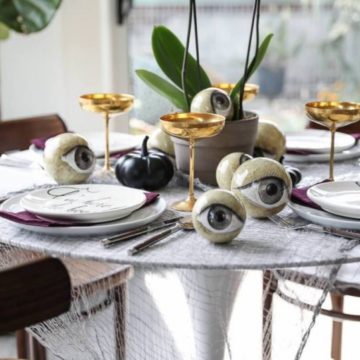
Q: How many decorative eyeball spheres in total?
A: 7